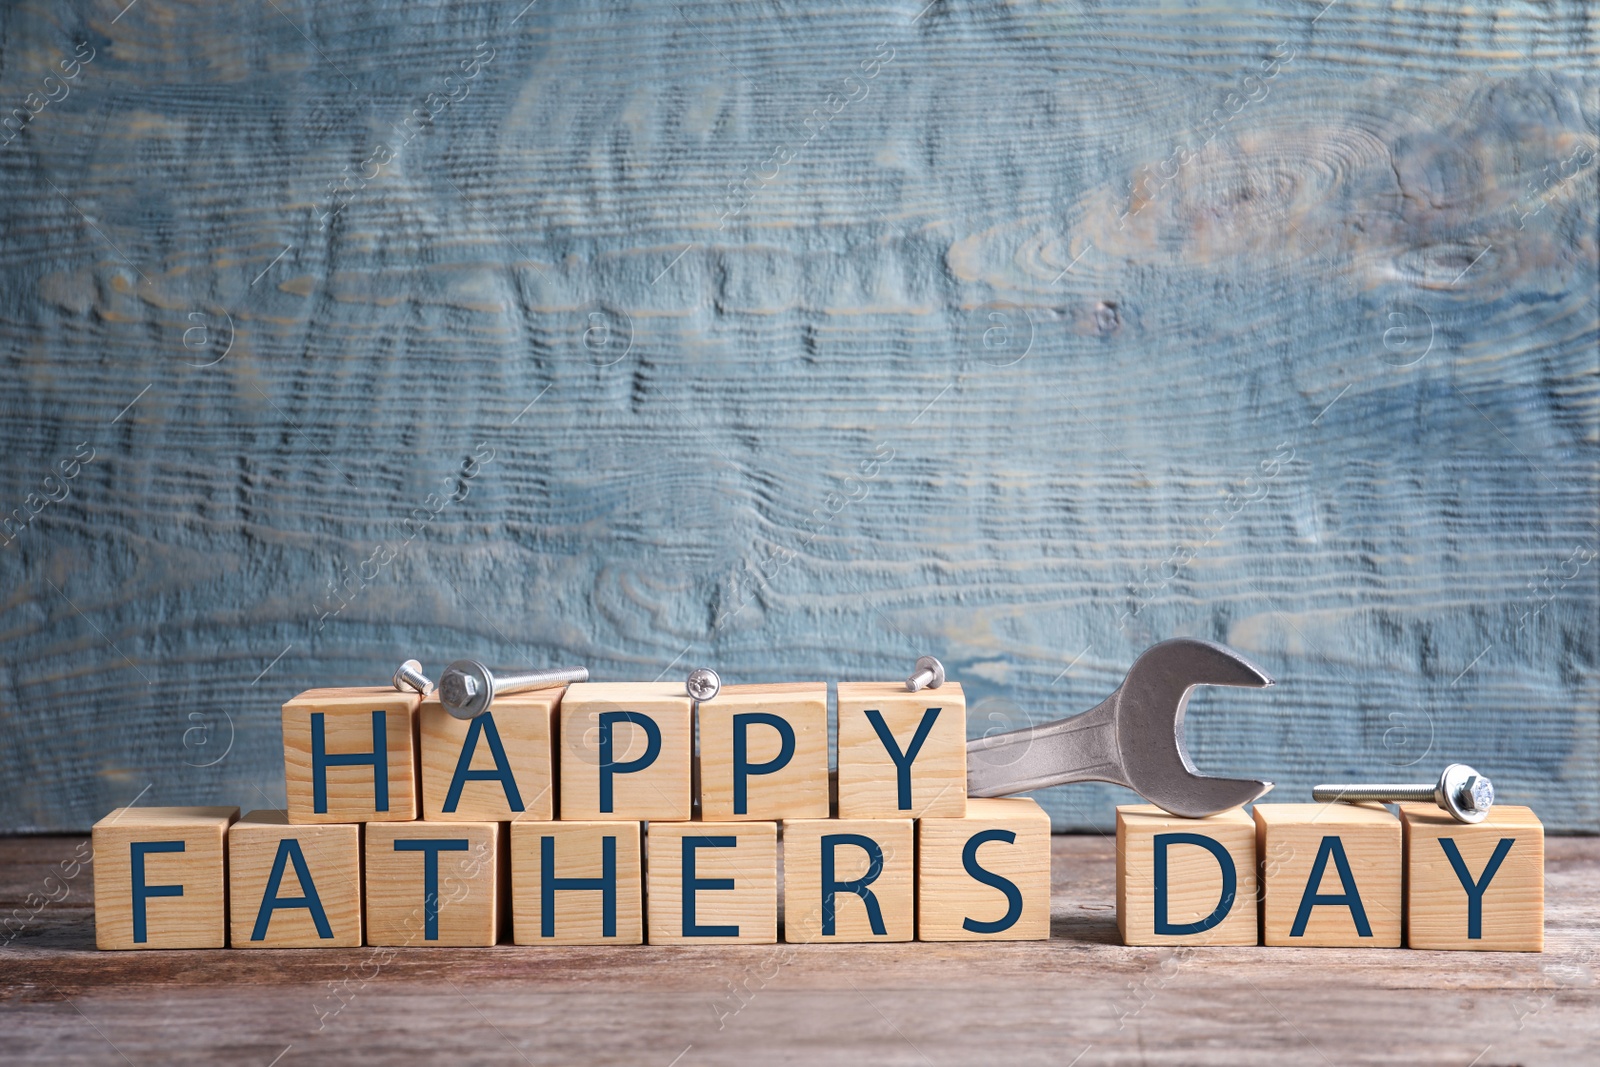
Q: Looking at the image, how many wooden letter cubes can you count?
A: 15